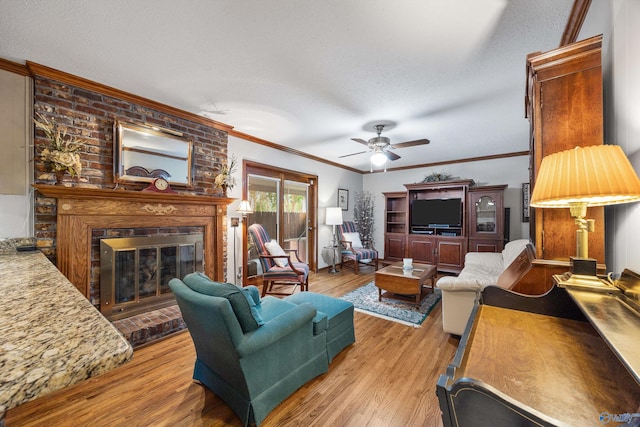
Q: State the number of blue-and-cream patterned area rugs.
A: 1